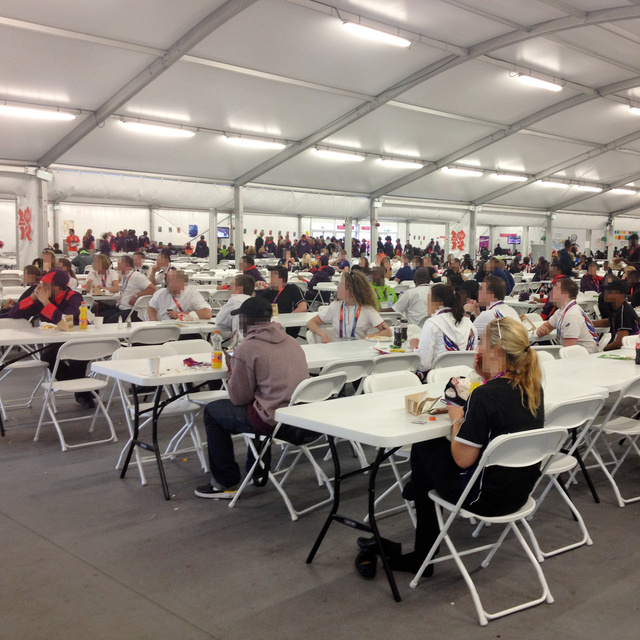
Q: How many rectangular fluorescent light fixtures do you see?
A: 13